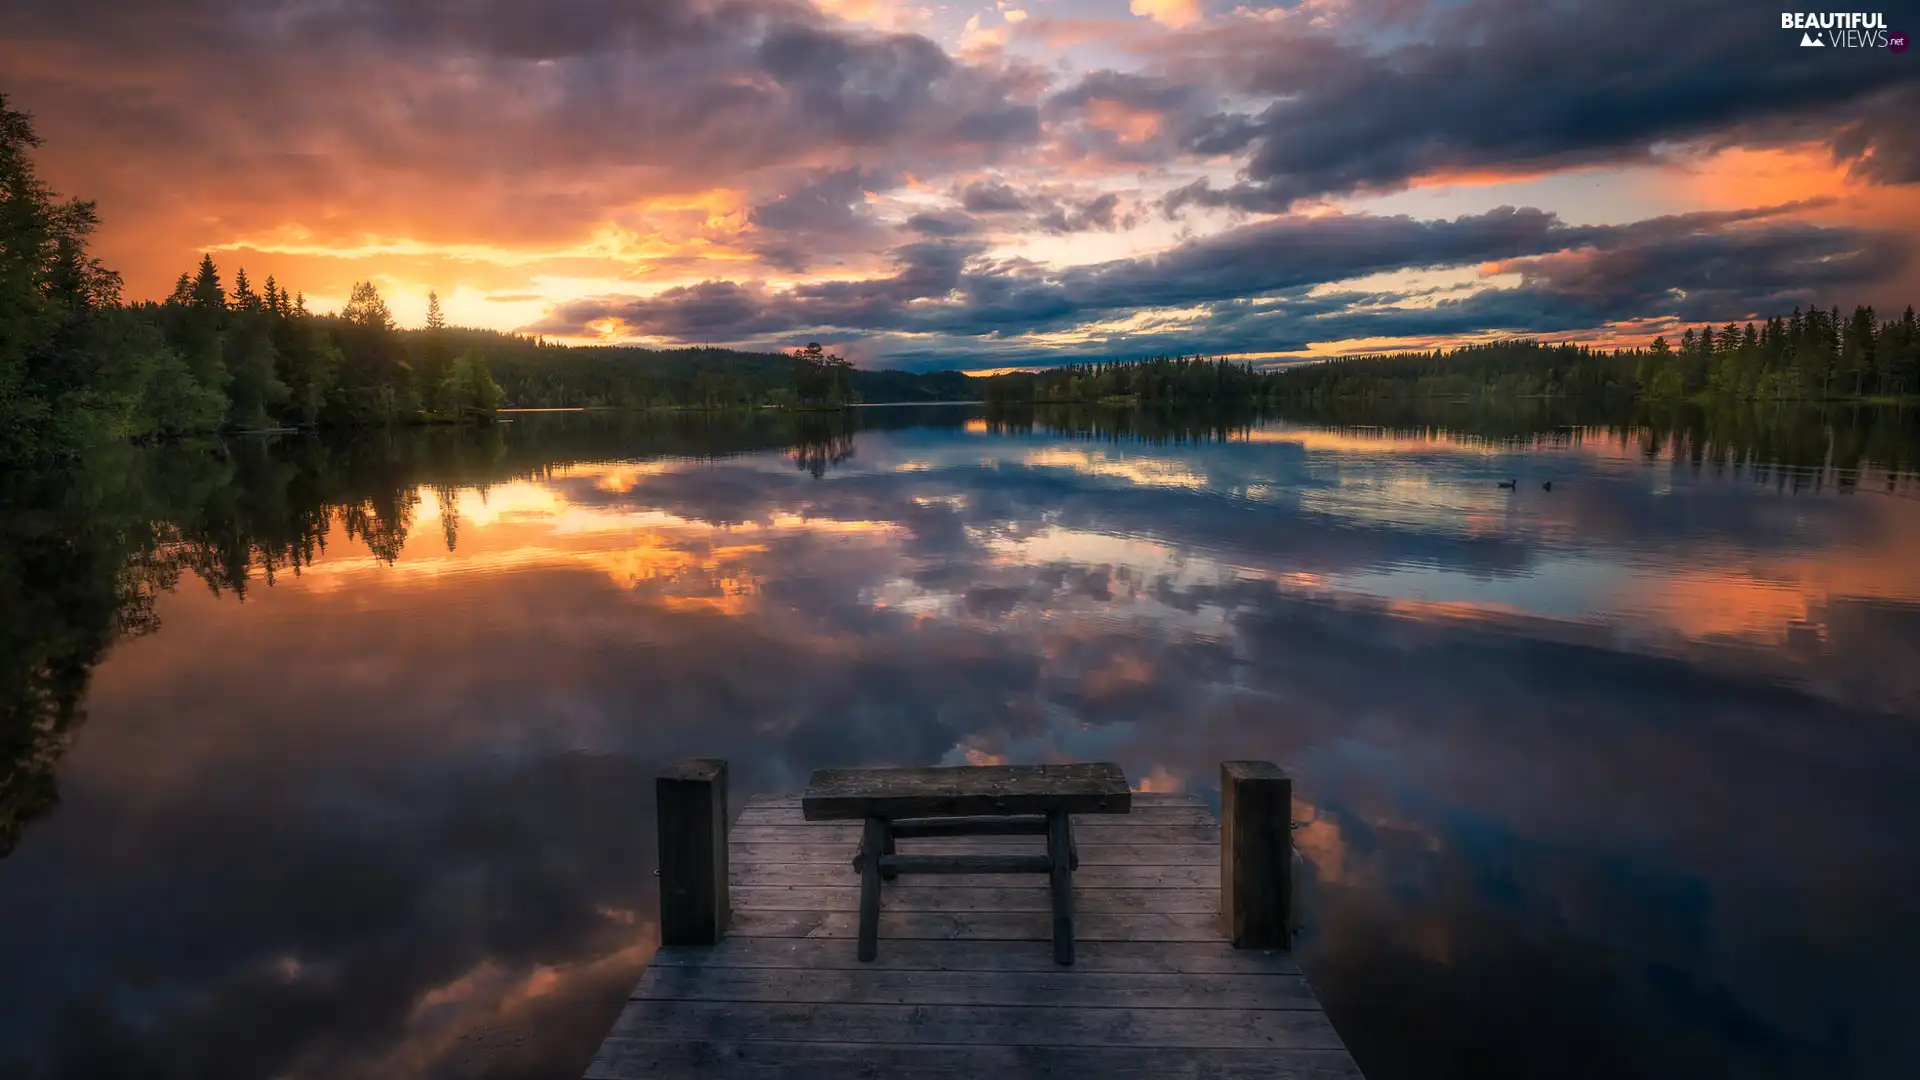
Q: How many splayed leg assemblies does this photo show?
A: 2